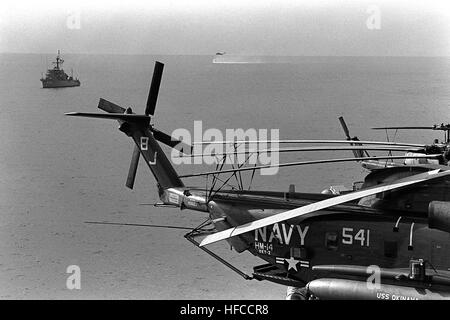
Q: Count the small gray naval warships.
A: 1